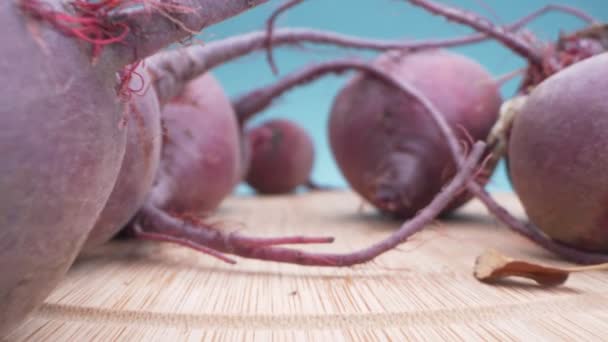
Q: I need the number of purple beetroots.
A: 6